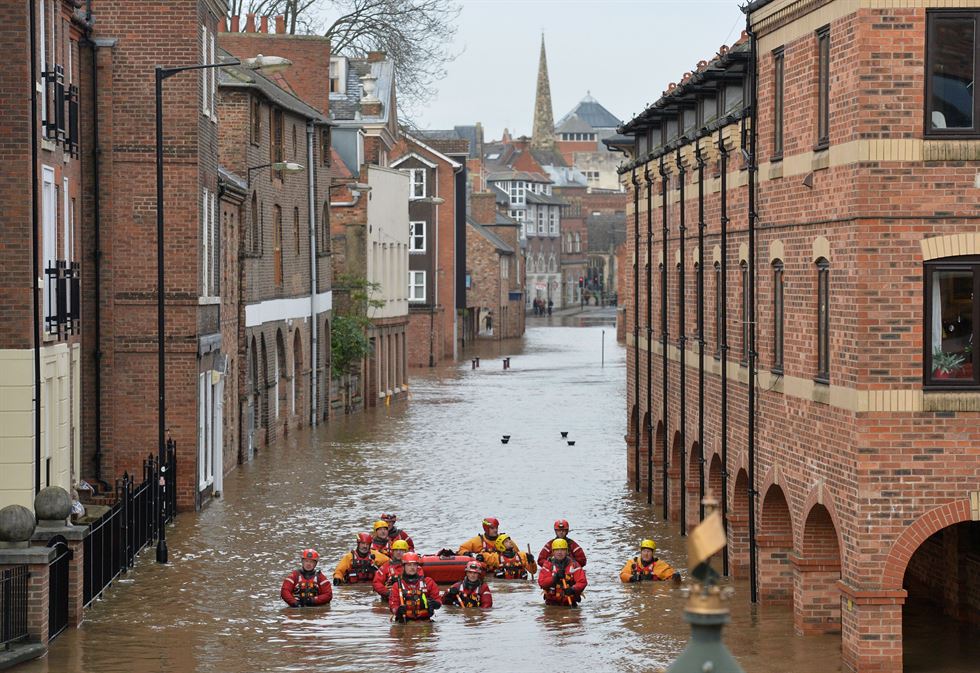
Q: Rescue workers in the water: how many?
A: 12